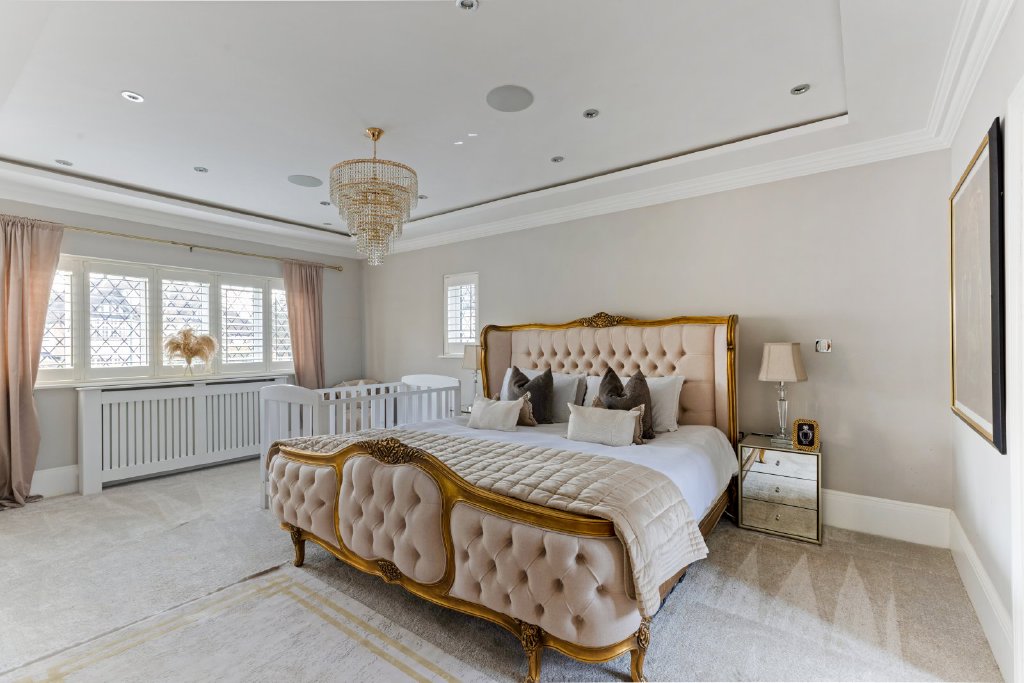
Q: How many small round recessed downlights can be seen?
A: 10